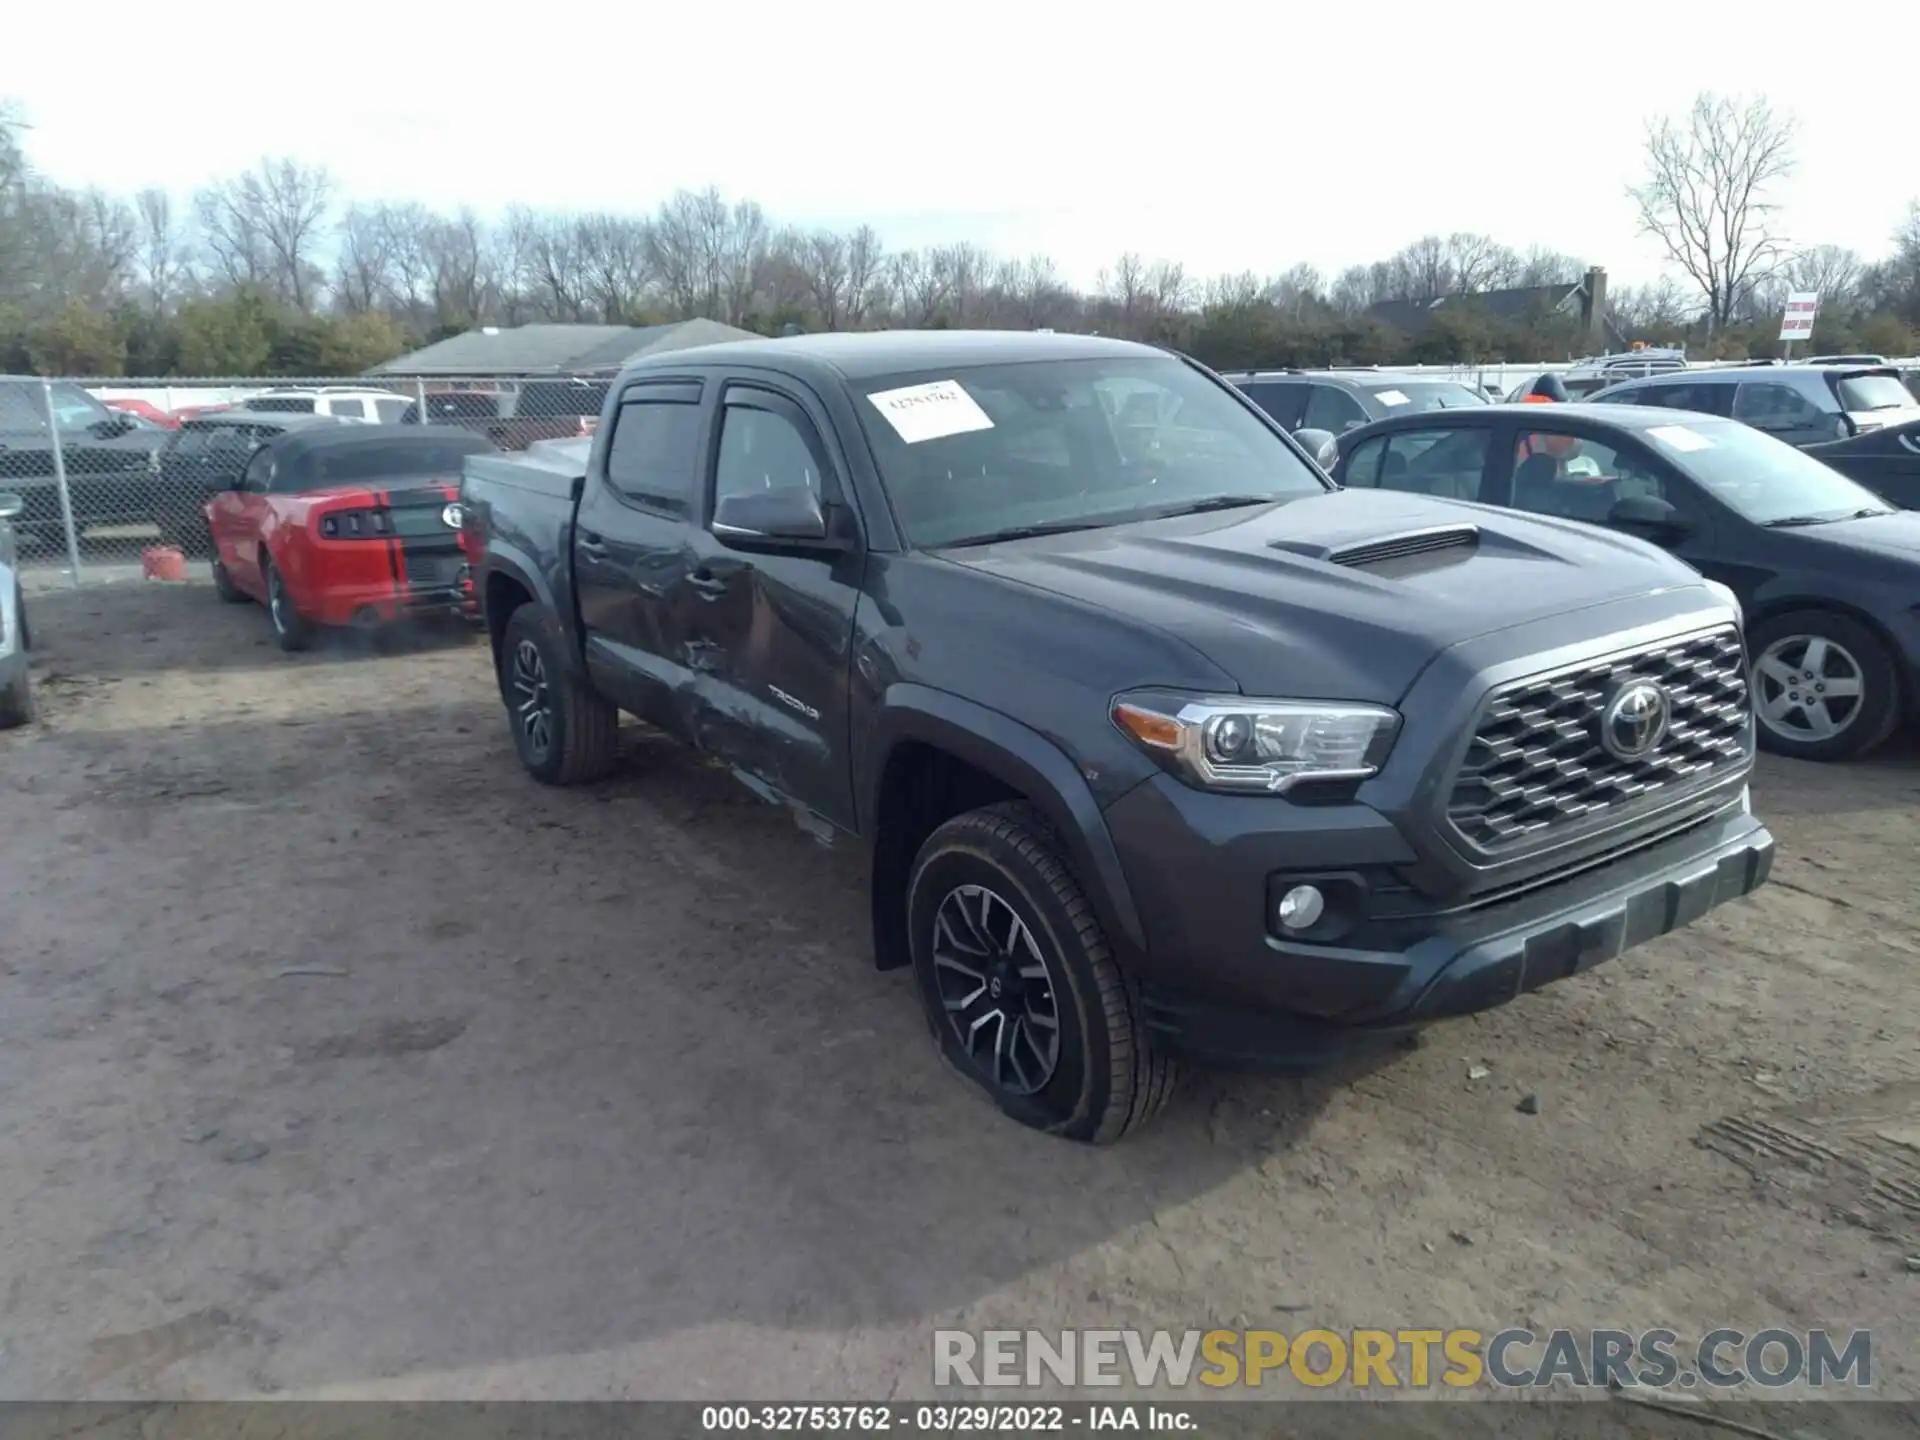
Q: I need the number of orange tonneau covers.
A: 0